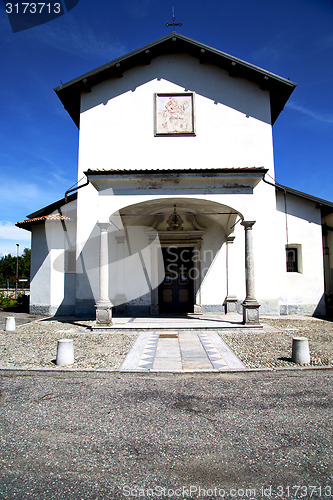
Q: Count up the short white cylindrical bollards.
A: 3